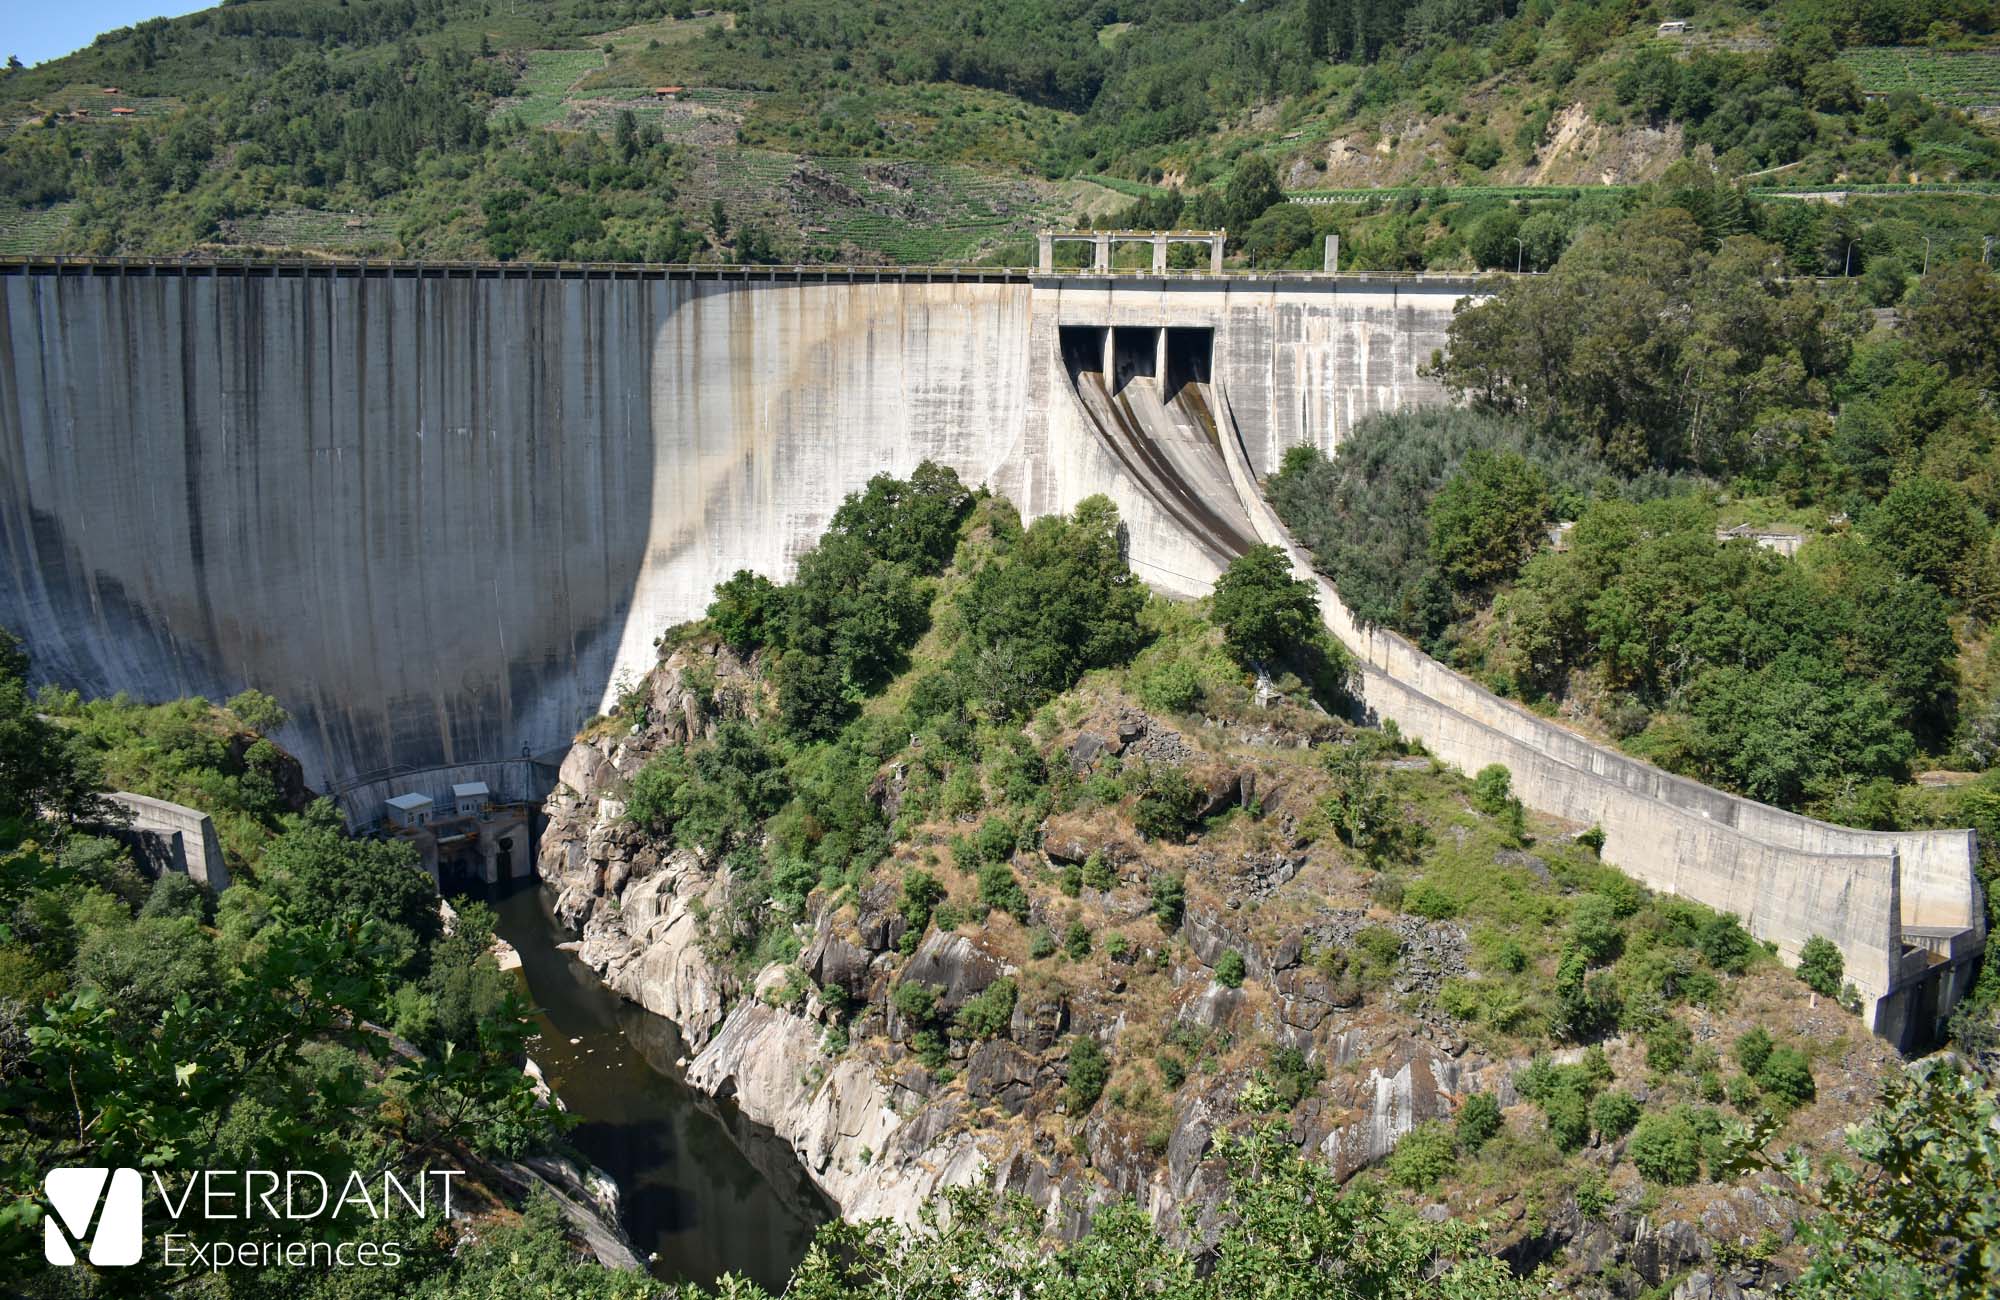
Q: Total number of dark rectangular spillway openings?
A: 3